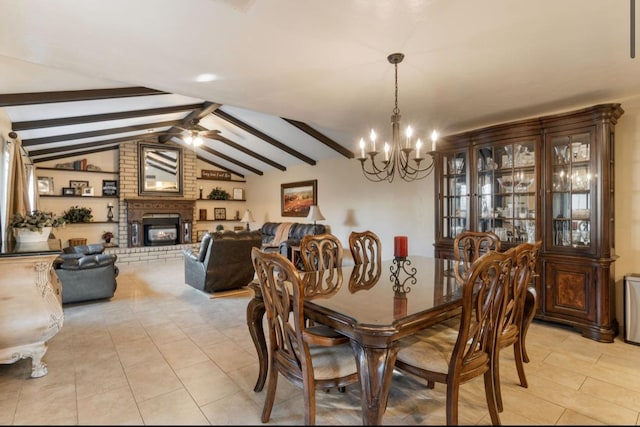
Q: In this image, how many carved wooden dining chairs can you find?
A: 6